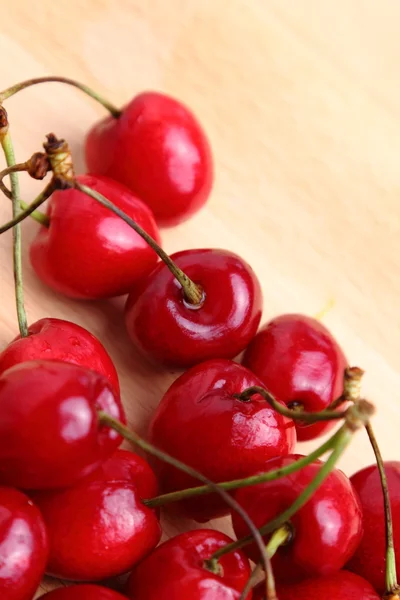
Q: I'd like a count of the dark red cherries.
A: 14